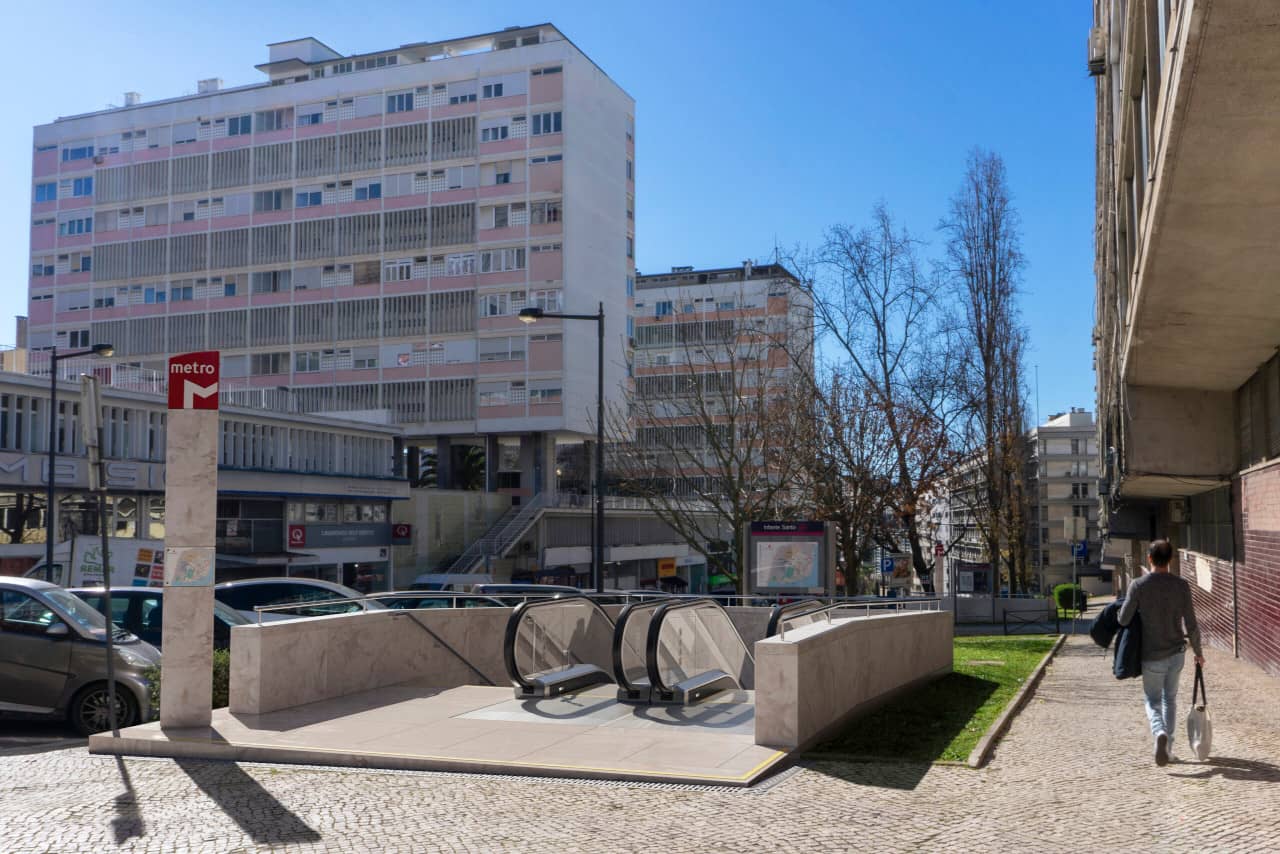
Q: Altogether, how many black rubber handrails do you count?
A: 4